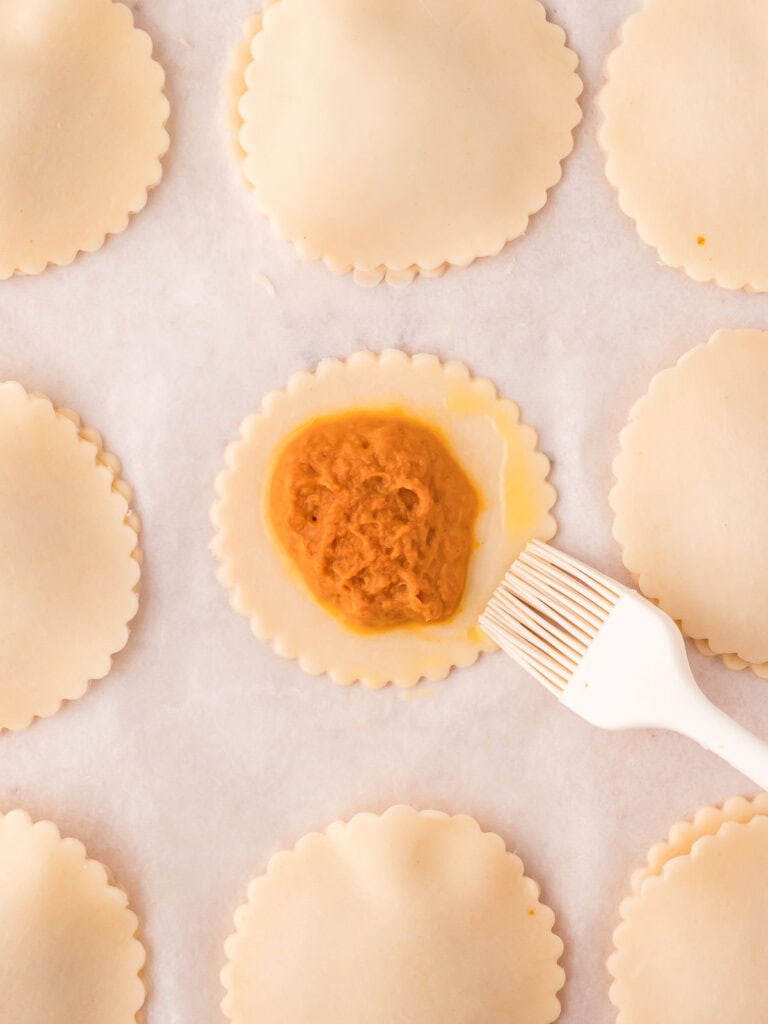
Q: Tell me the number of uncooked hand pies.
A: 9